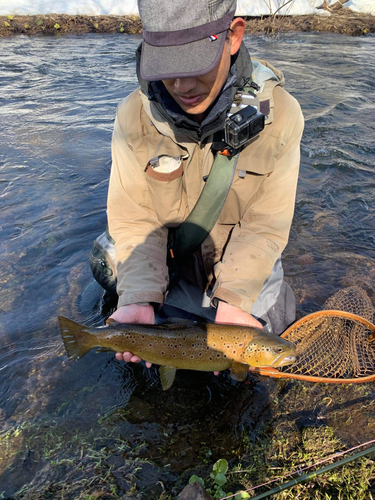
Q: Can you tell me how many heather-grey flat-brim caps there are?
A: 1